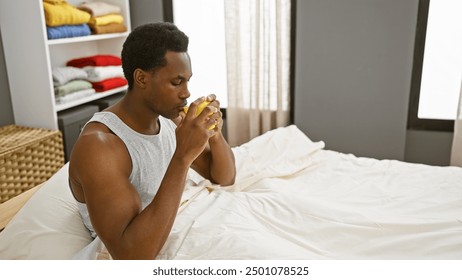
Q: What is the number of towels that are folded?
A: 11